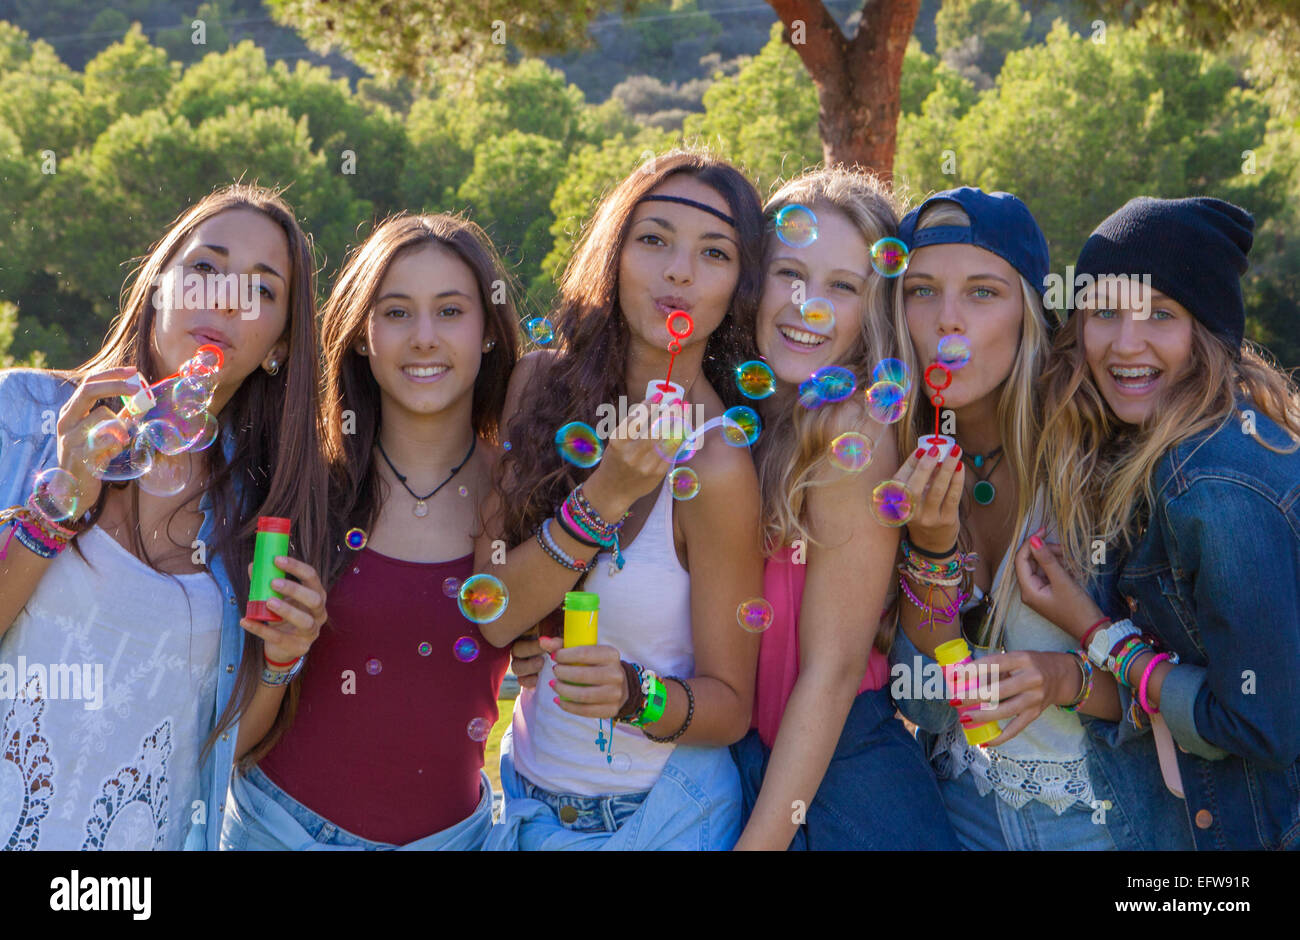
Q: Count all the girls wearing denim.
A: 6